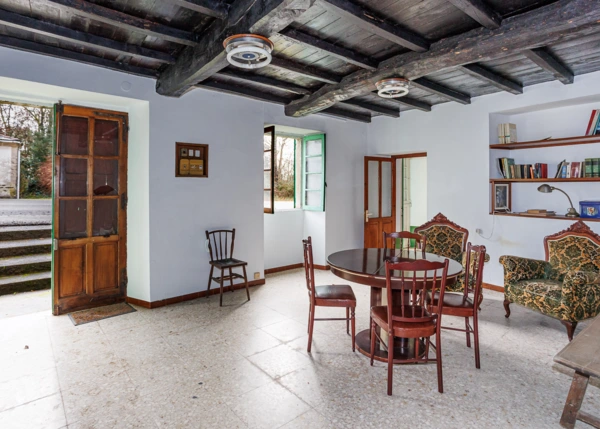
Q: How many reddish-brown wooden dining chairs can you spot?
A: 4